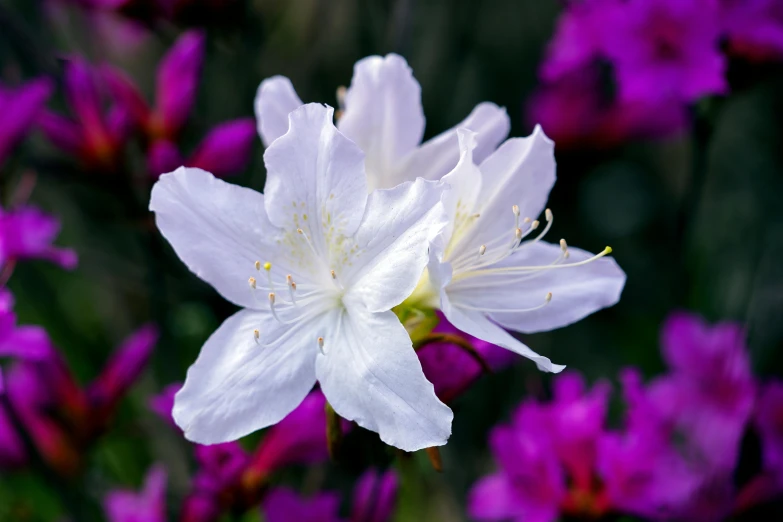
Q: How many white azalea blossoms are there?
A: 3